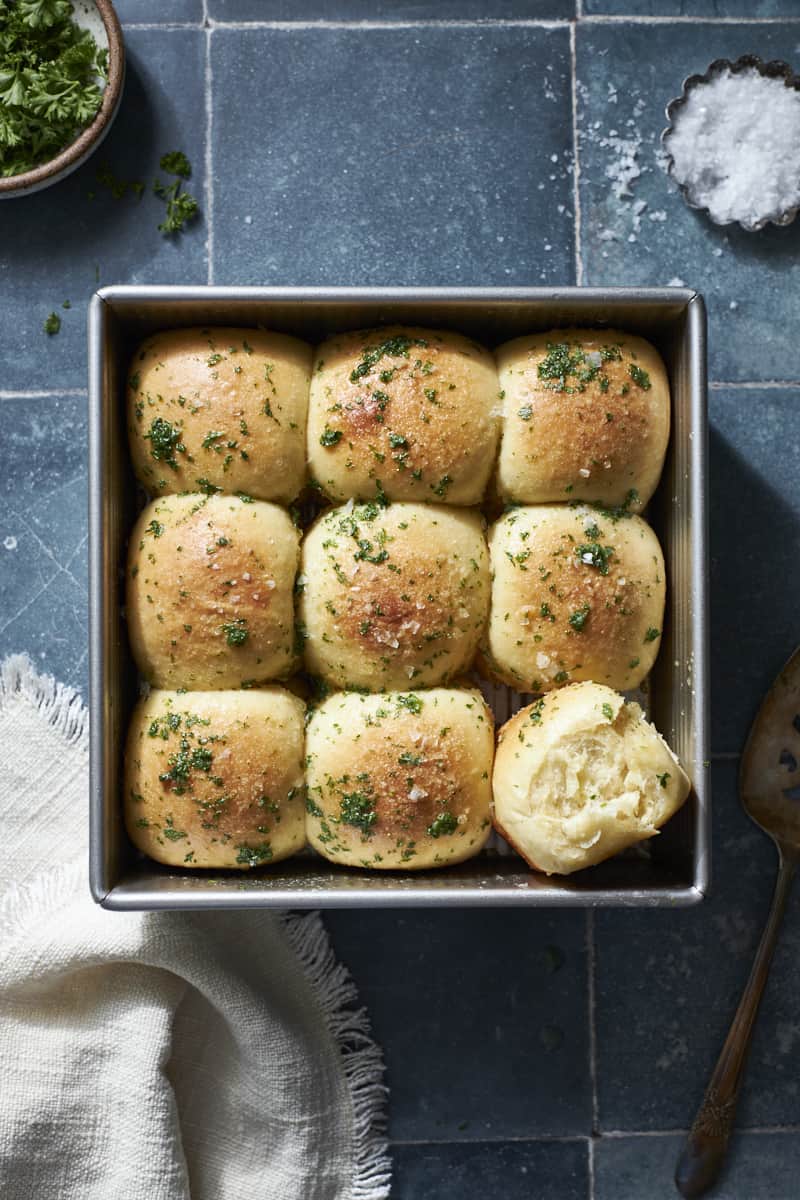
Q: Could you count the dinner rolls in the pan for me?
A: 9